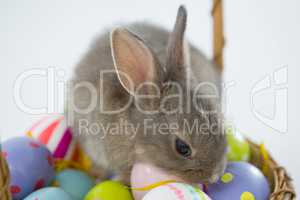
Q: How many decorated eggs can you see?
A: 9